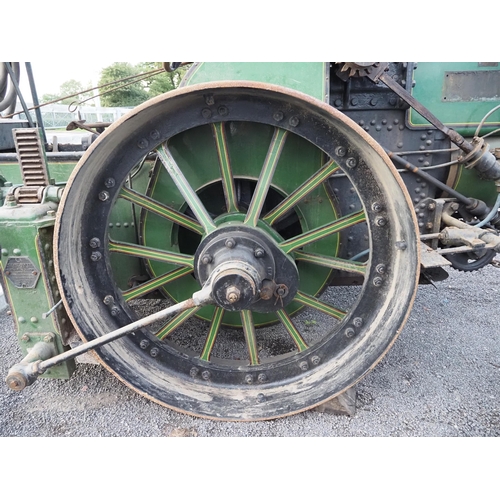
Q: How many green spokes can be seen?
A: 14